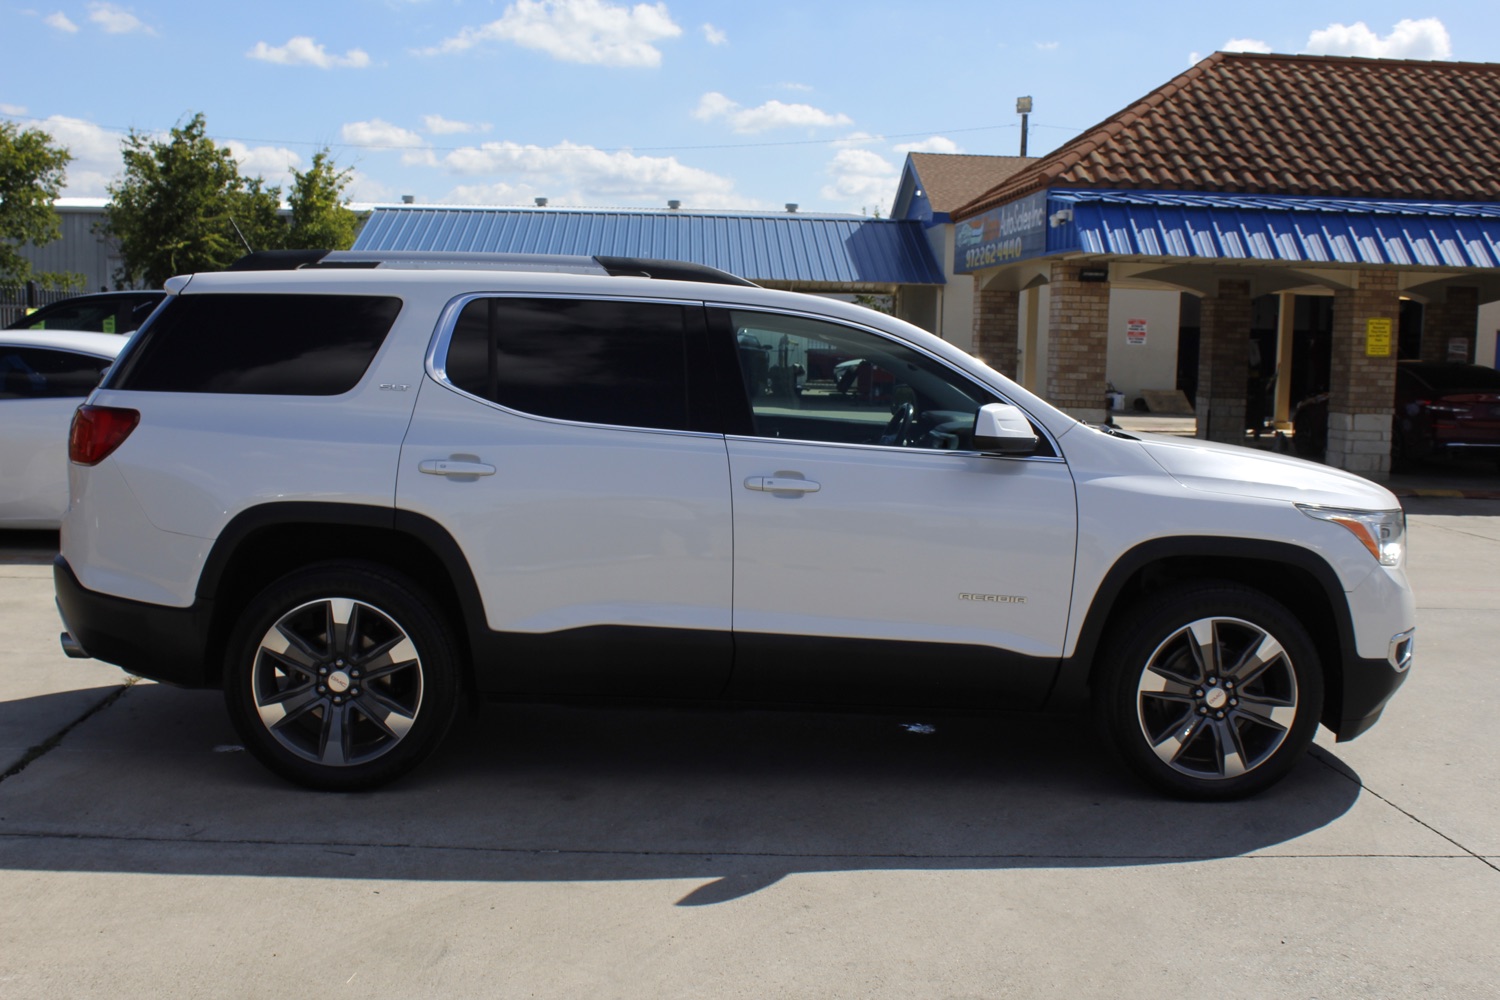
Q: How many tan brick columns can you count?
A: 5